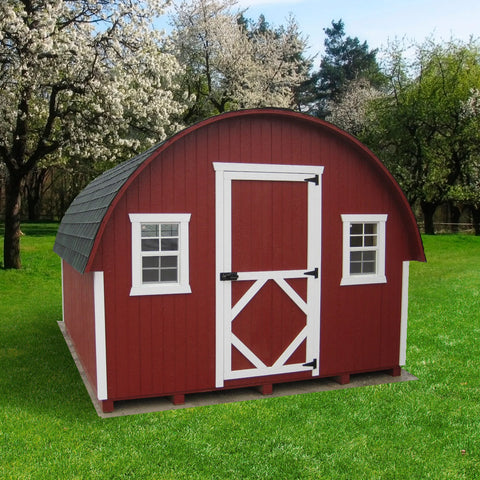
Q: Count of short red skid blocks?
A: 5